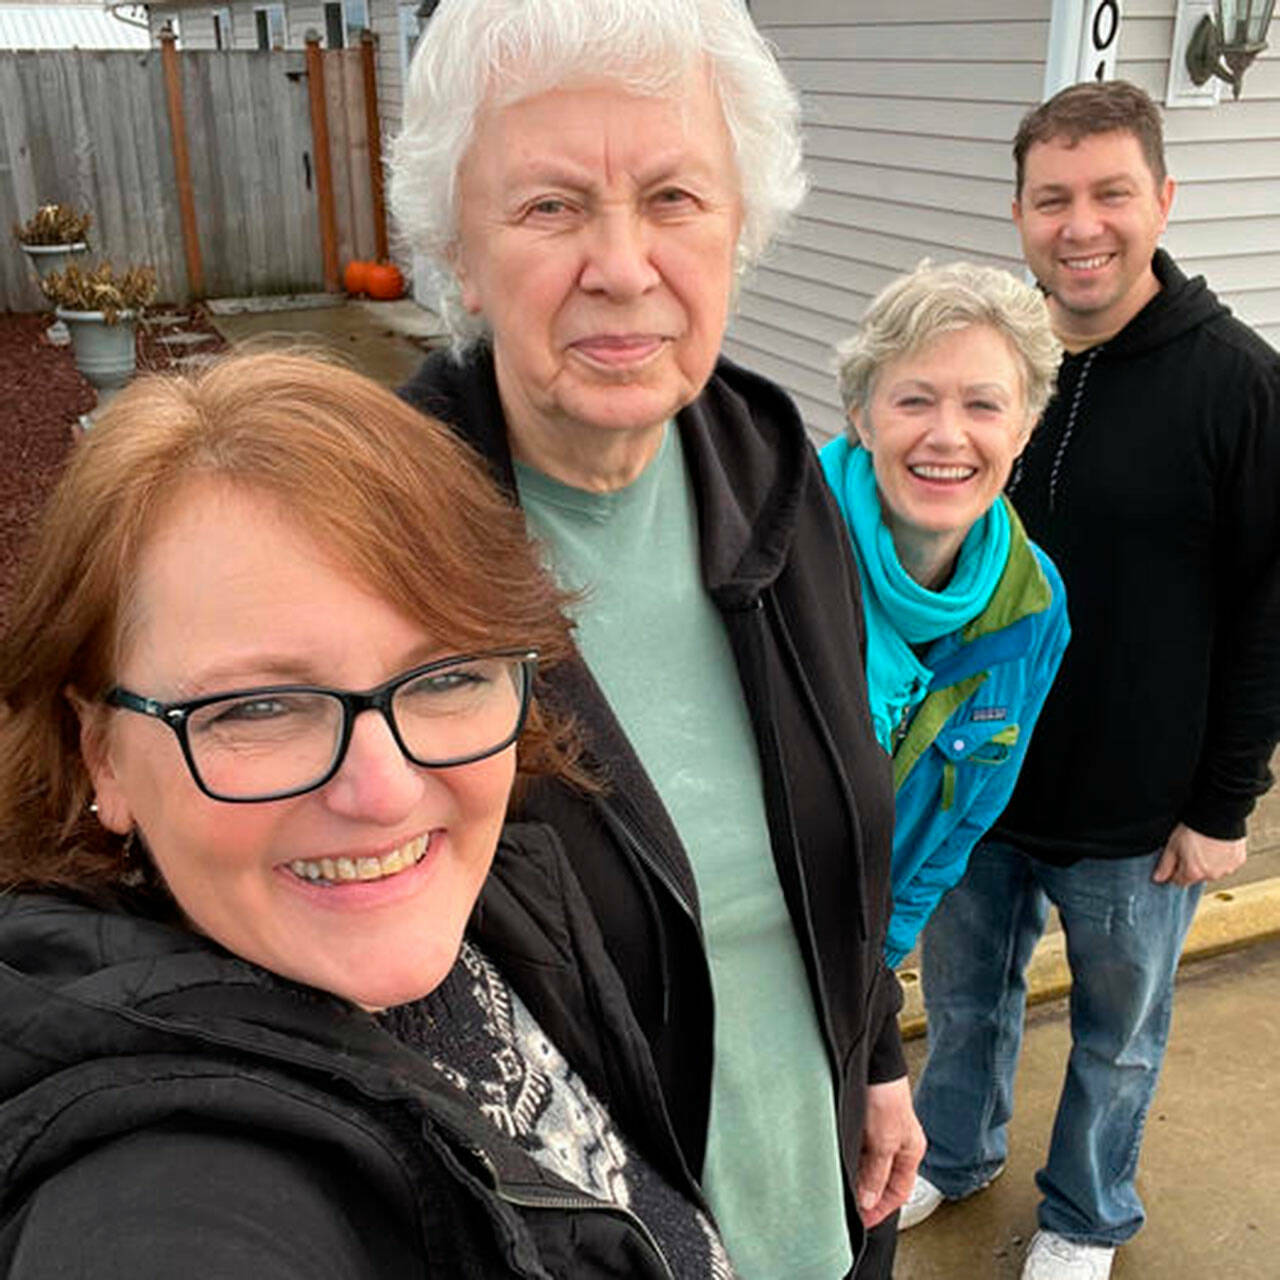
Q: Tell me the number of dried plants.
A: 2